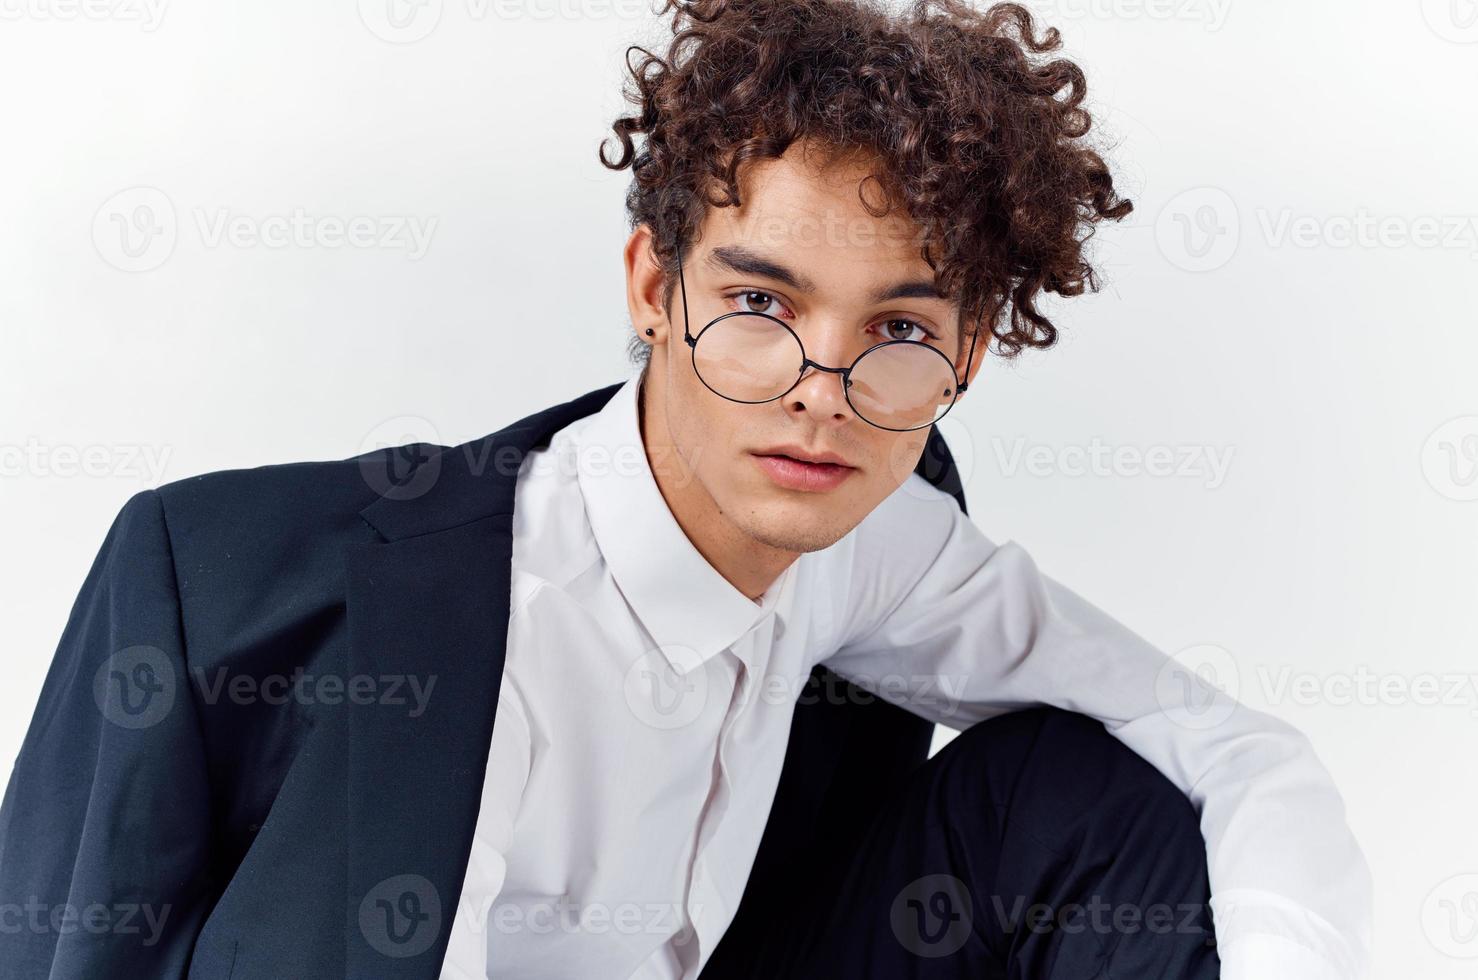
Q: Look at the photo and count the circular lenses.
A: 2